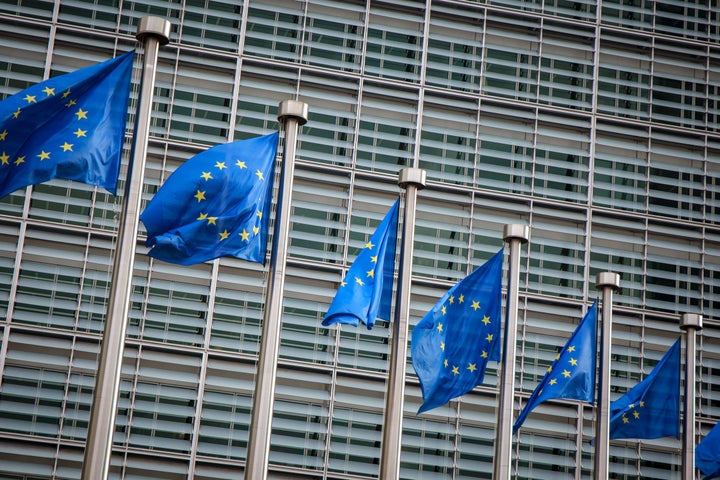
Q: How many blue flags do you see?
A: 7